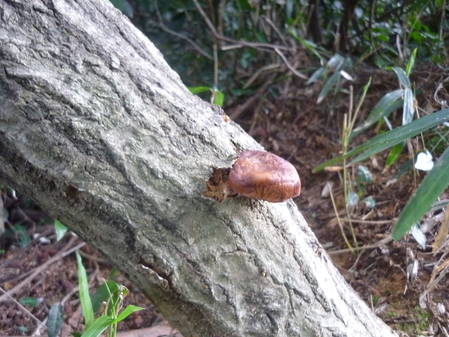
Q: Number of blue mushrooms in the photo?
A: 0